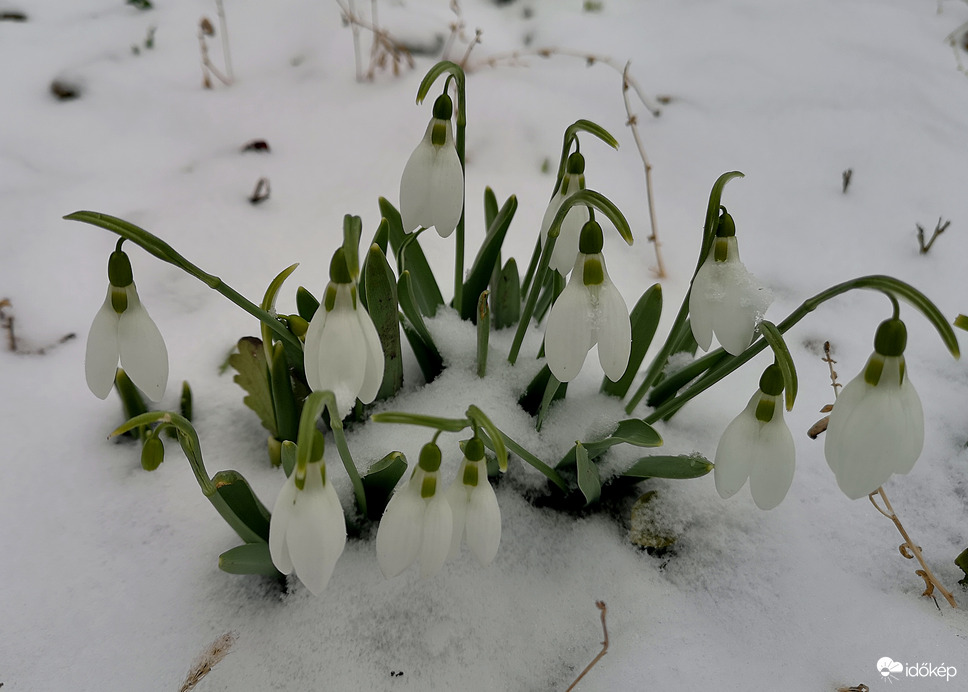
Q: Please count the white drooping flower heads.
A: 11